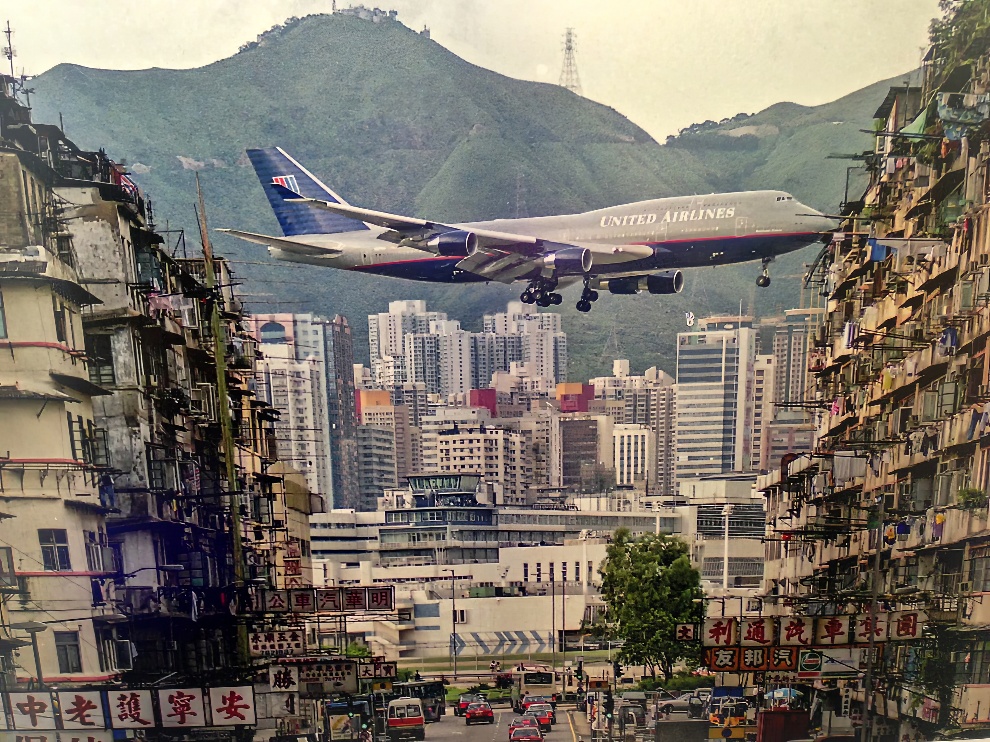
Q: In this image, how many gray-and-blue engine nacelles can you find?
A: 4